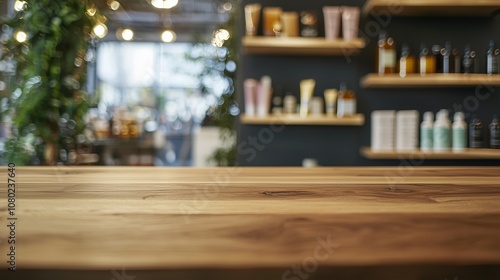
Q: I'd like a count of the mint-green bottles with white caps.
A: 3